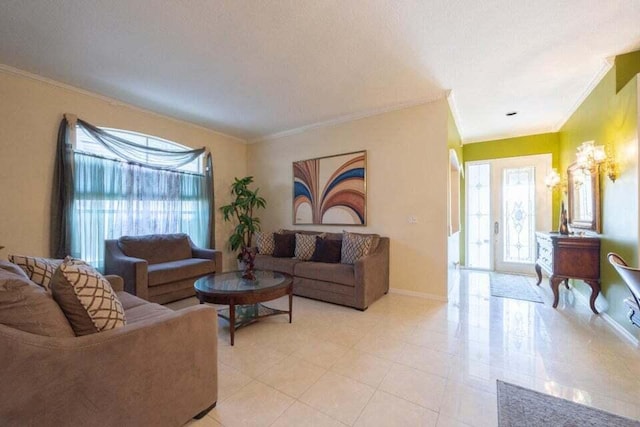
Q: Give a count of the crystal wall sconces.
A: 2